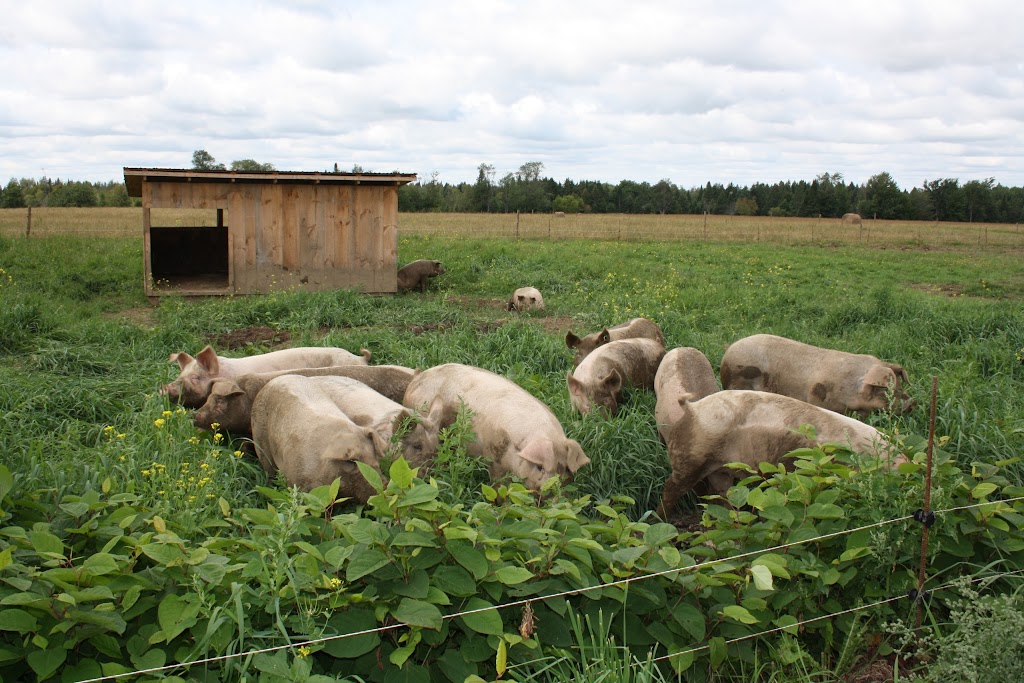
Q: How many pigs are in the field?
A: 12